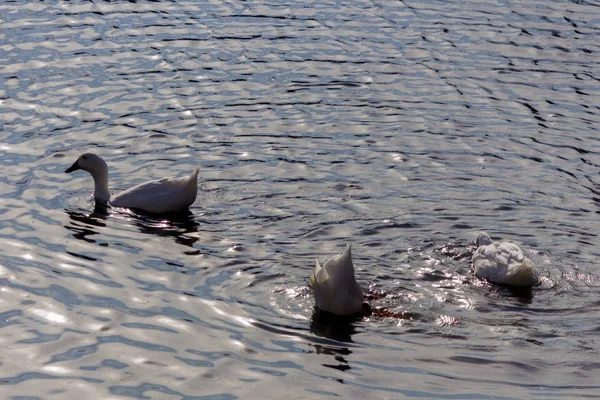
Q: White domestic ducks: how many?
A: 3